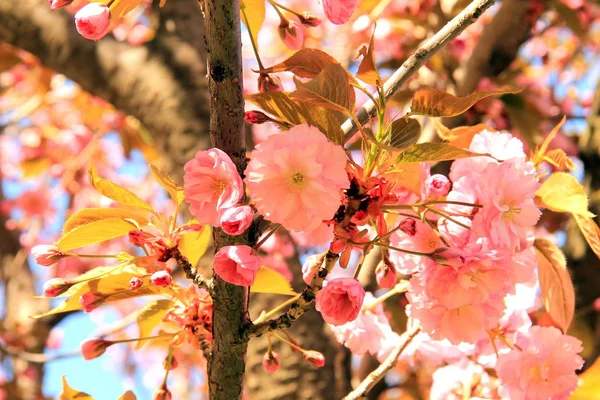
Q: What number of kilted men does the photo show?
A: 0